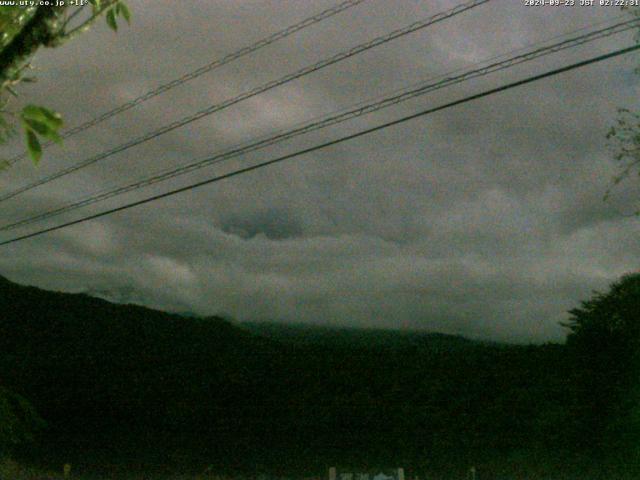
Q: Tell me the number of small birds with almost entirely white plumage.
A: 0